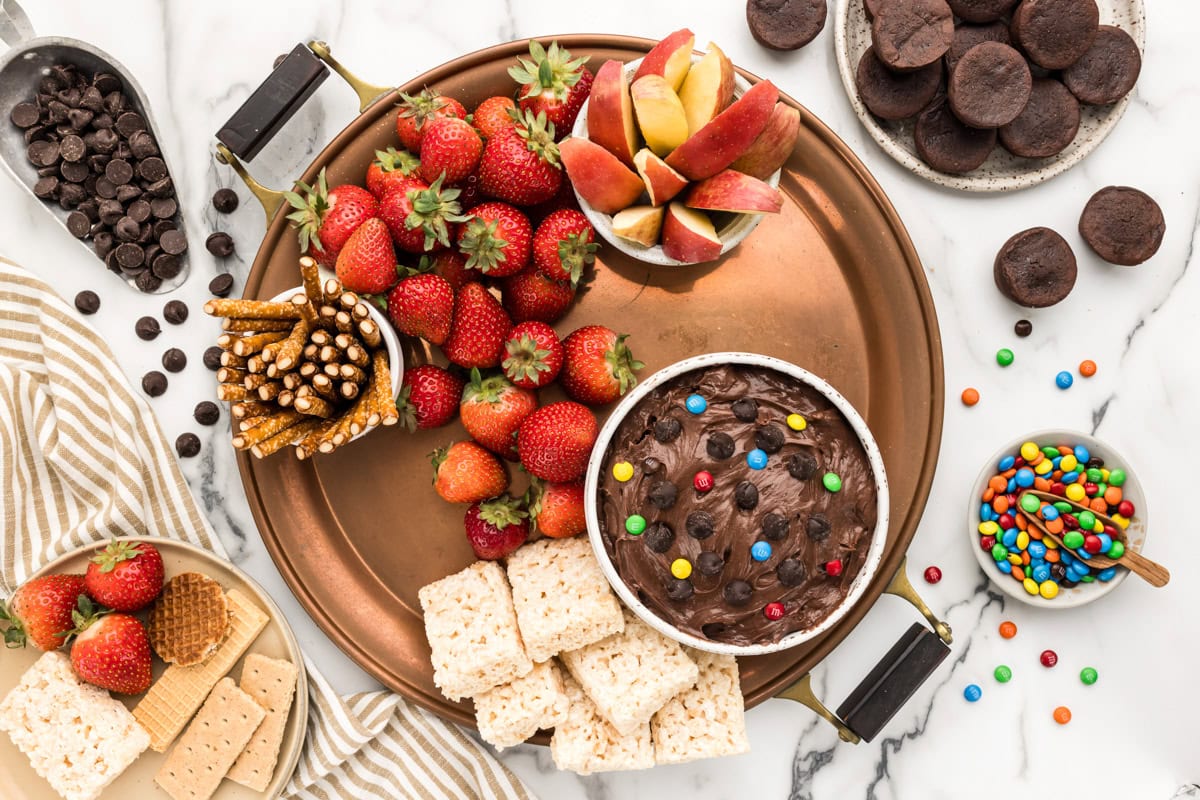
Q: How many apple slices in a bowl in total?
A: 11